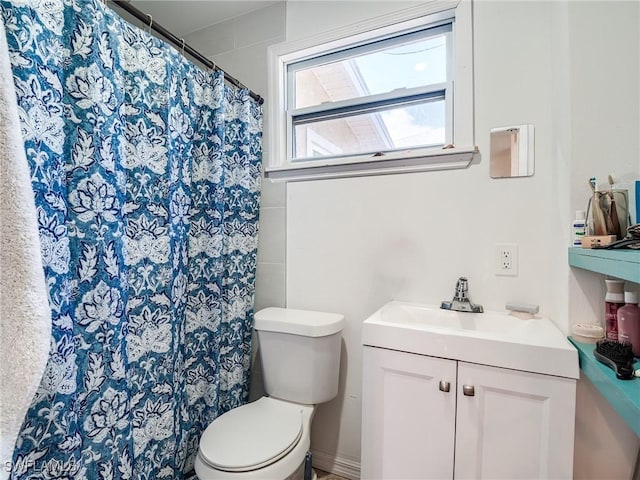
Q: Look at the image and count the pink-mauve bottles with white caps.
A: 2